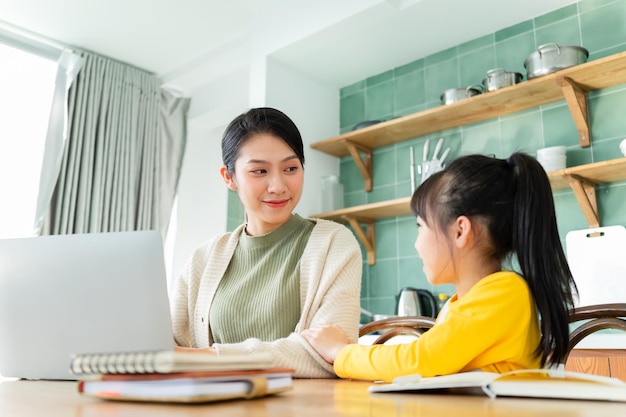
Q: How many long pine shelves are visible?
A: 2